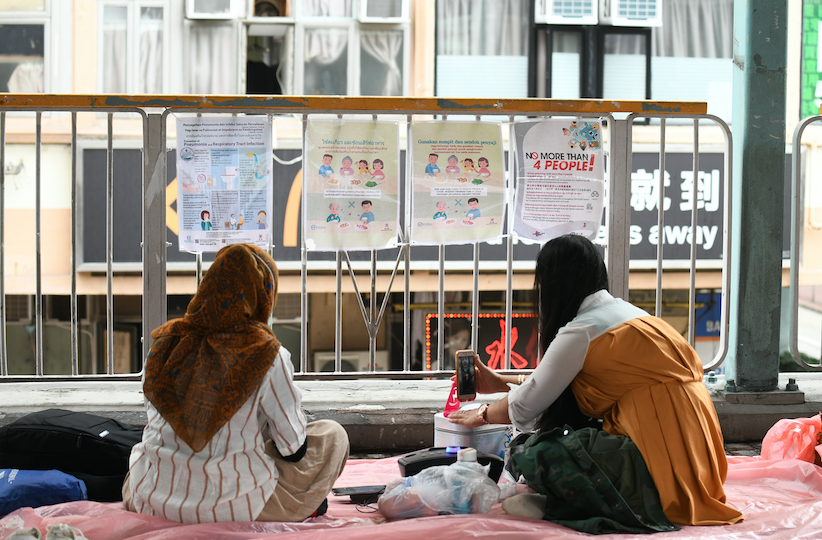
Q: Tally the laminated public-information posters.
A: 4